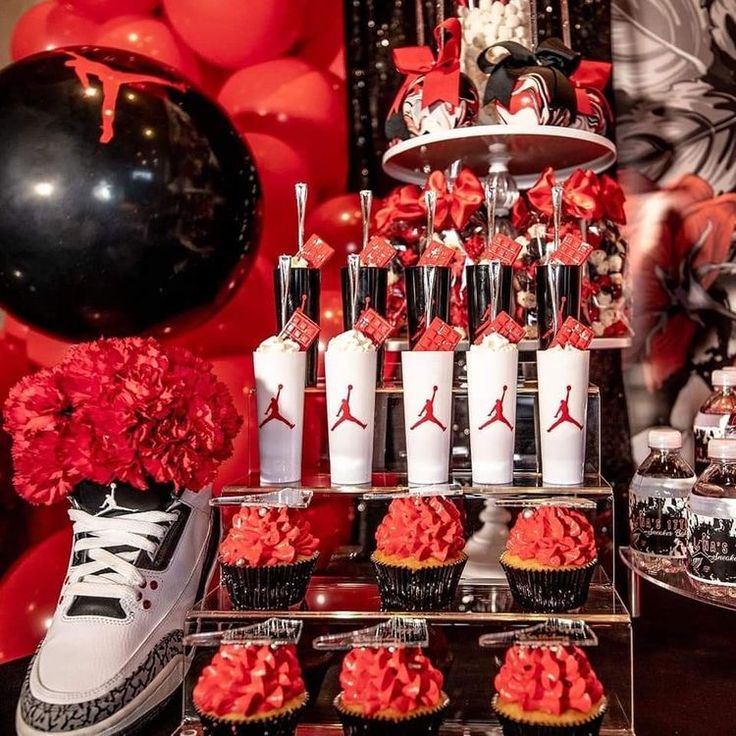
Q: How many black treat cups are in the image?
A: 5